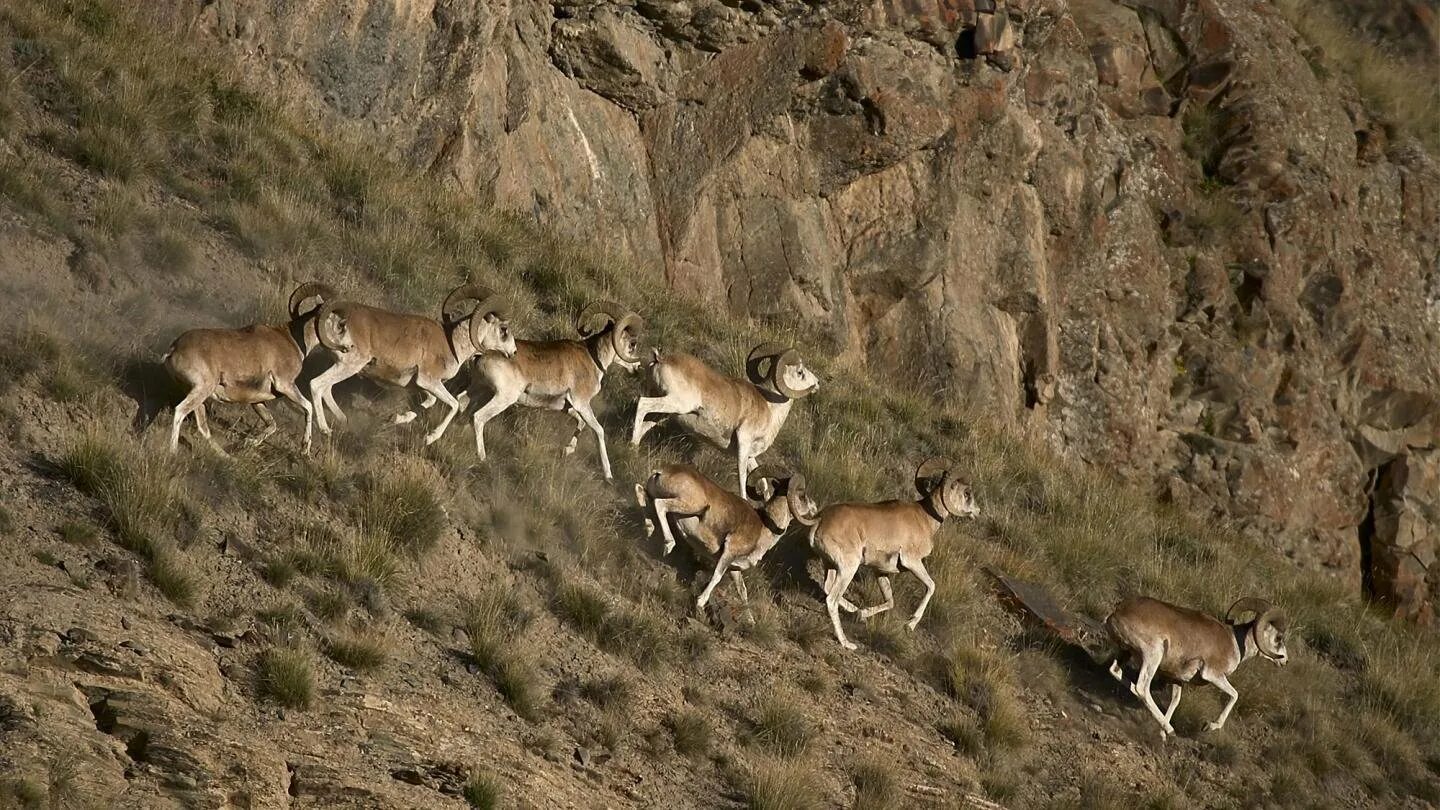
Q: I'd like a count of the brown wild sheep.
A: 7